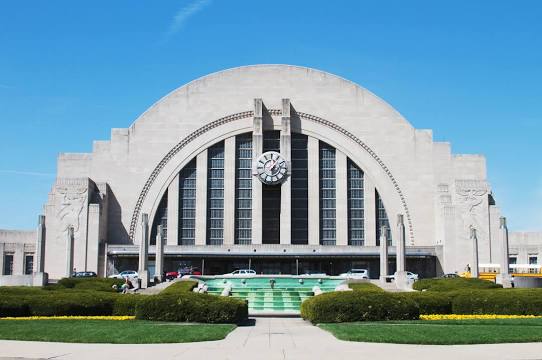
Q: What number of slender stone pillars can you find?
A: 8